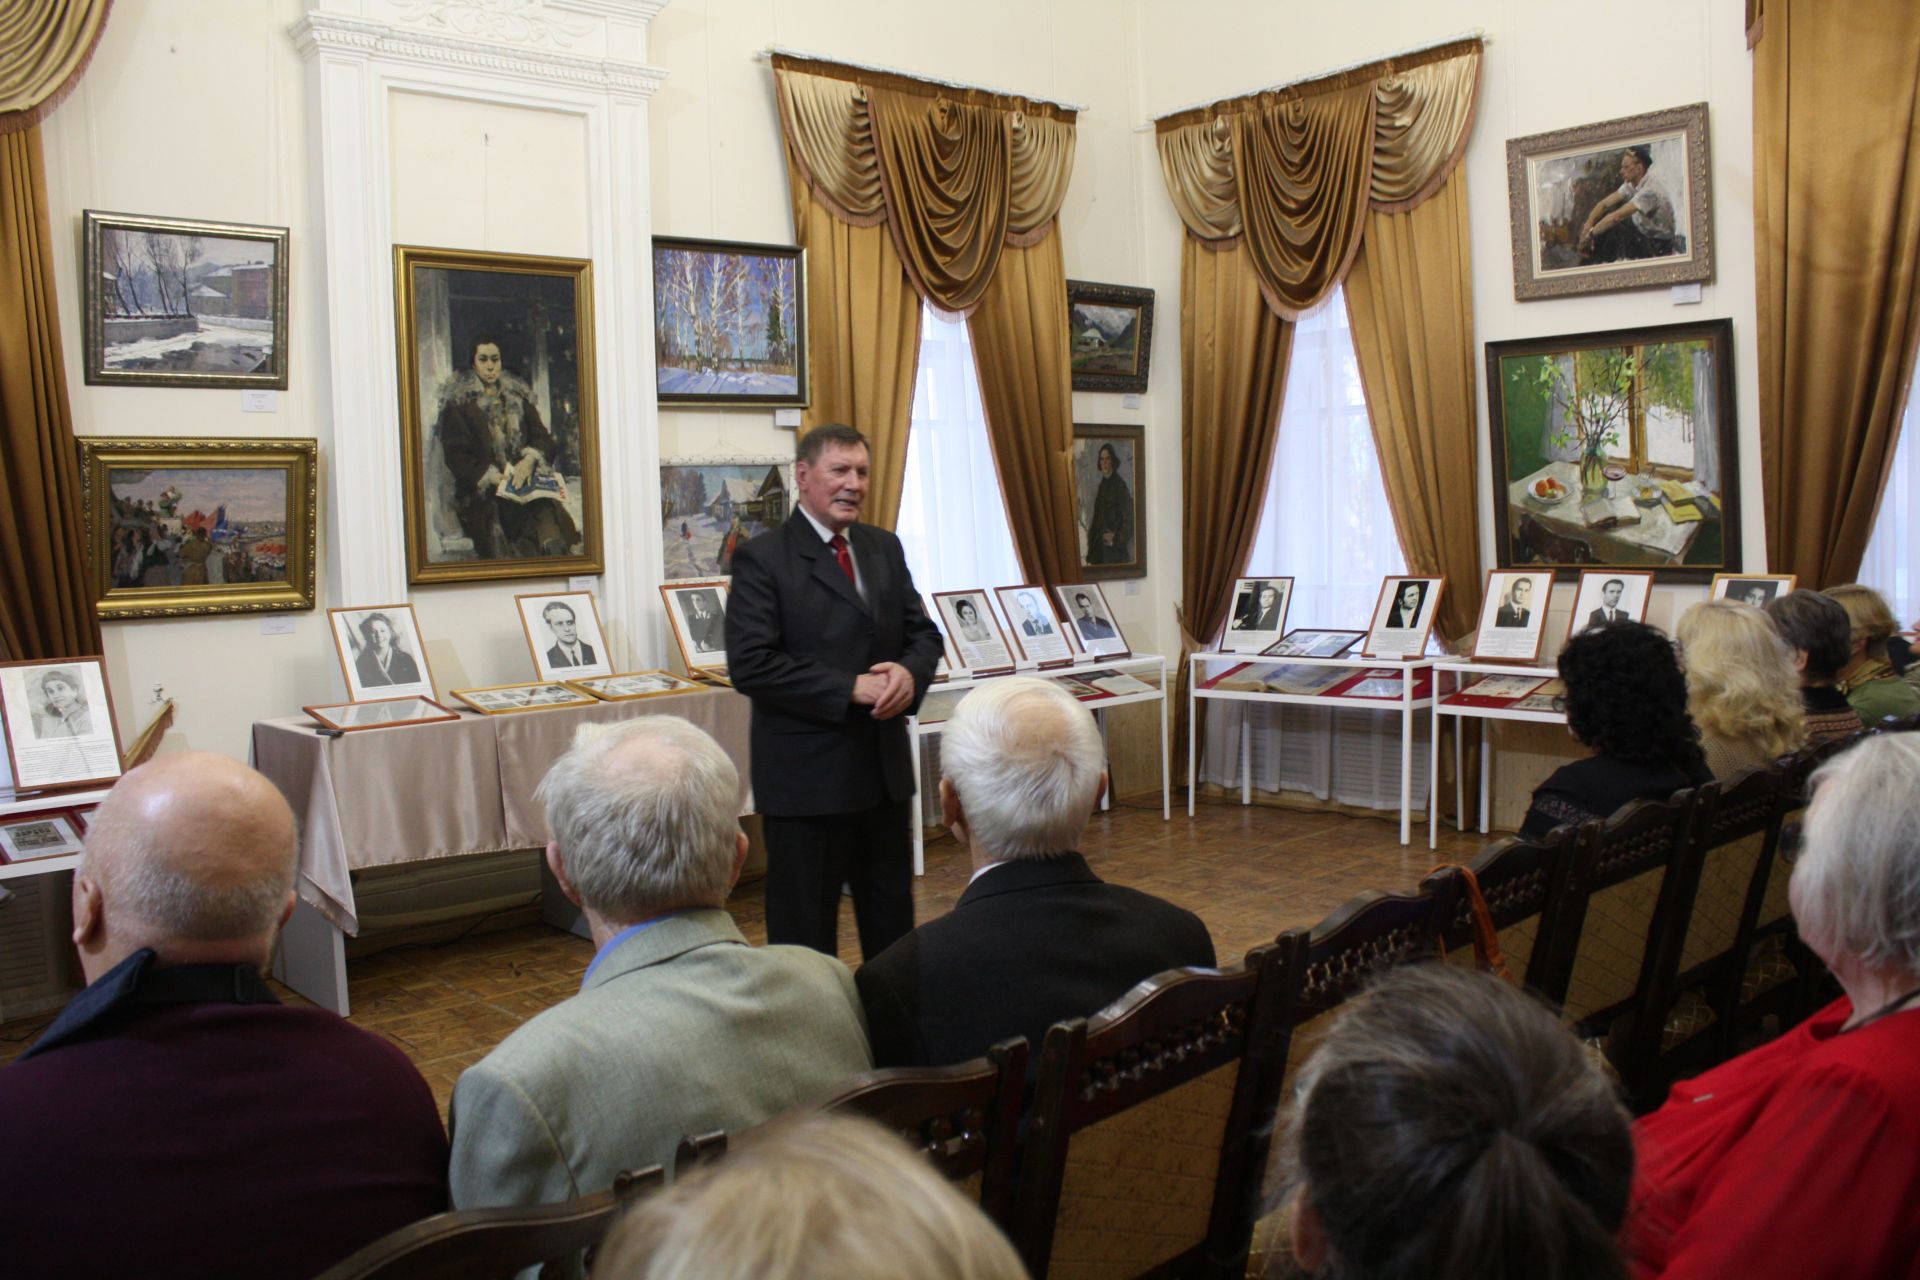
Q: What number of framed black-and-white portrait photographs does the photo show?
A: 12